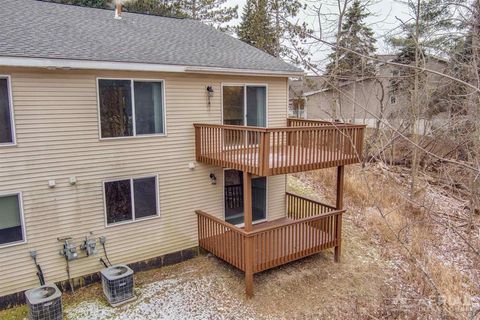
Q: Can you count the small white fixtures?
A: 3